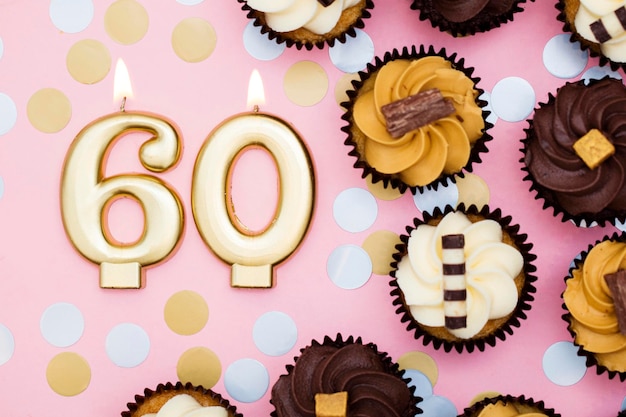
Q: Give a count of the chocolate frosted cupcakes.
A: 3